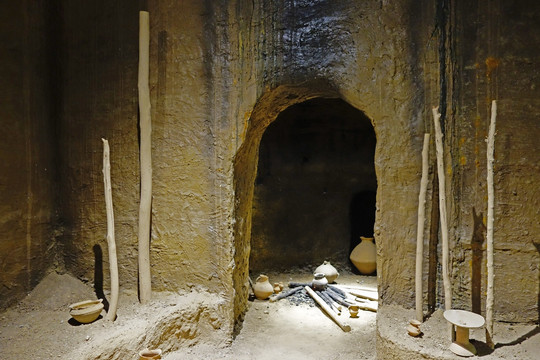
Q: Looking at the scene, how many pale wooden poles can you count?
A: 5